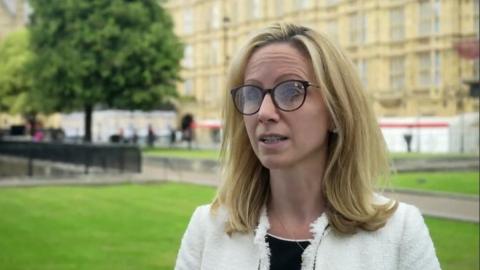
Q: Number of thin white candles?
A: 0